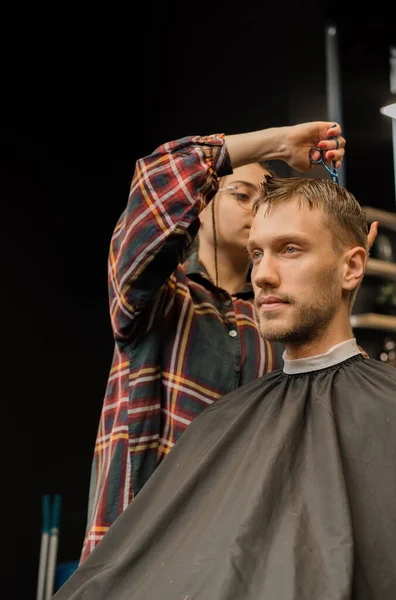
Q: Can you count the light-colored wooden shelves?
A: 3